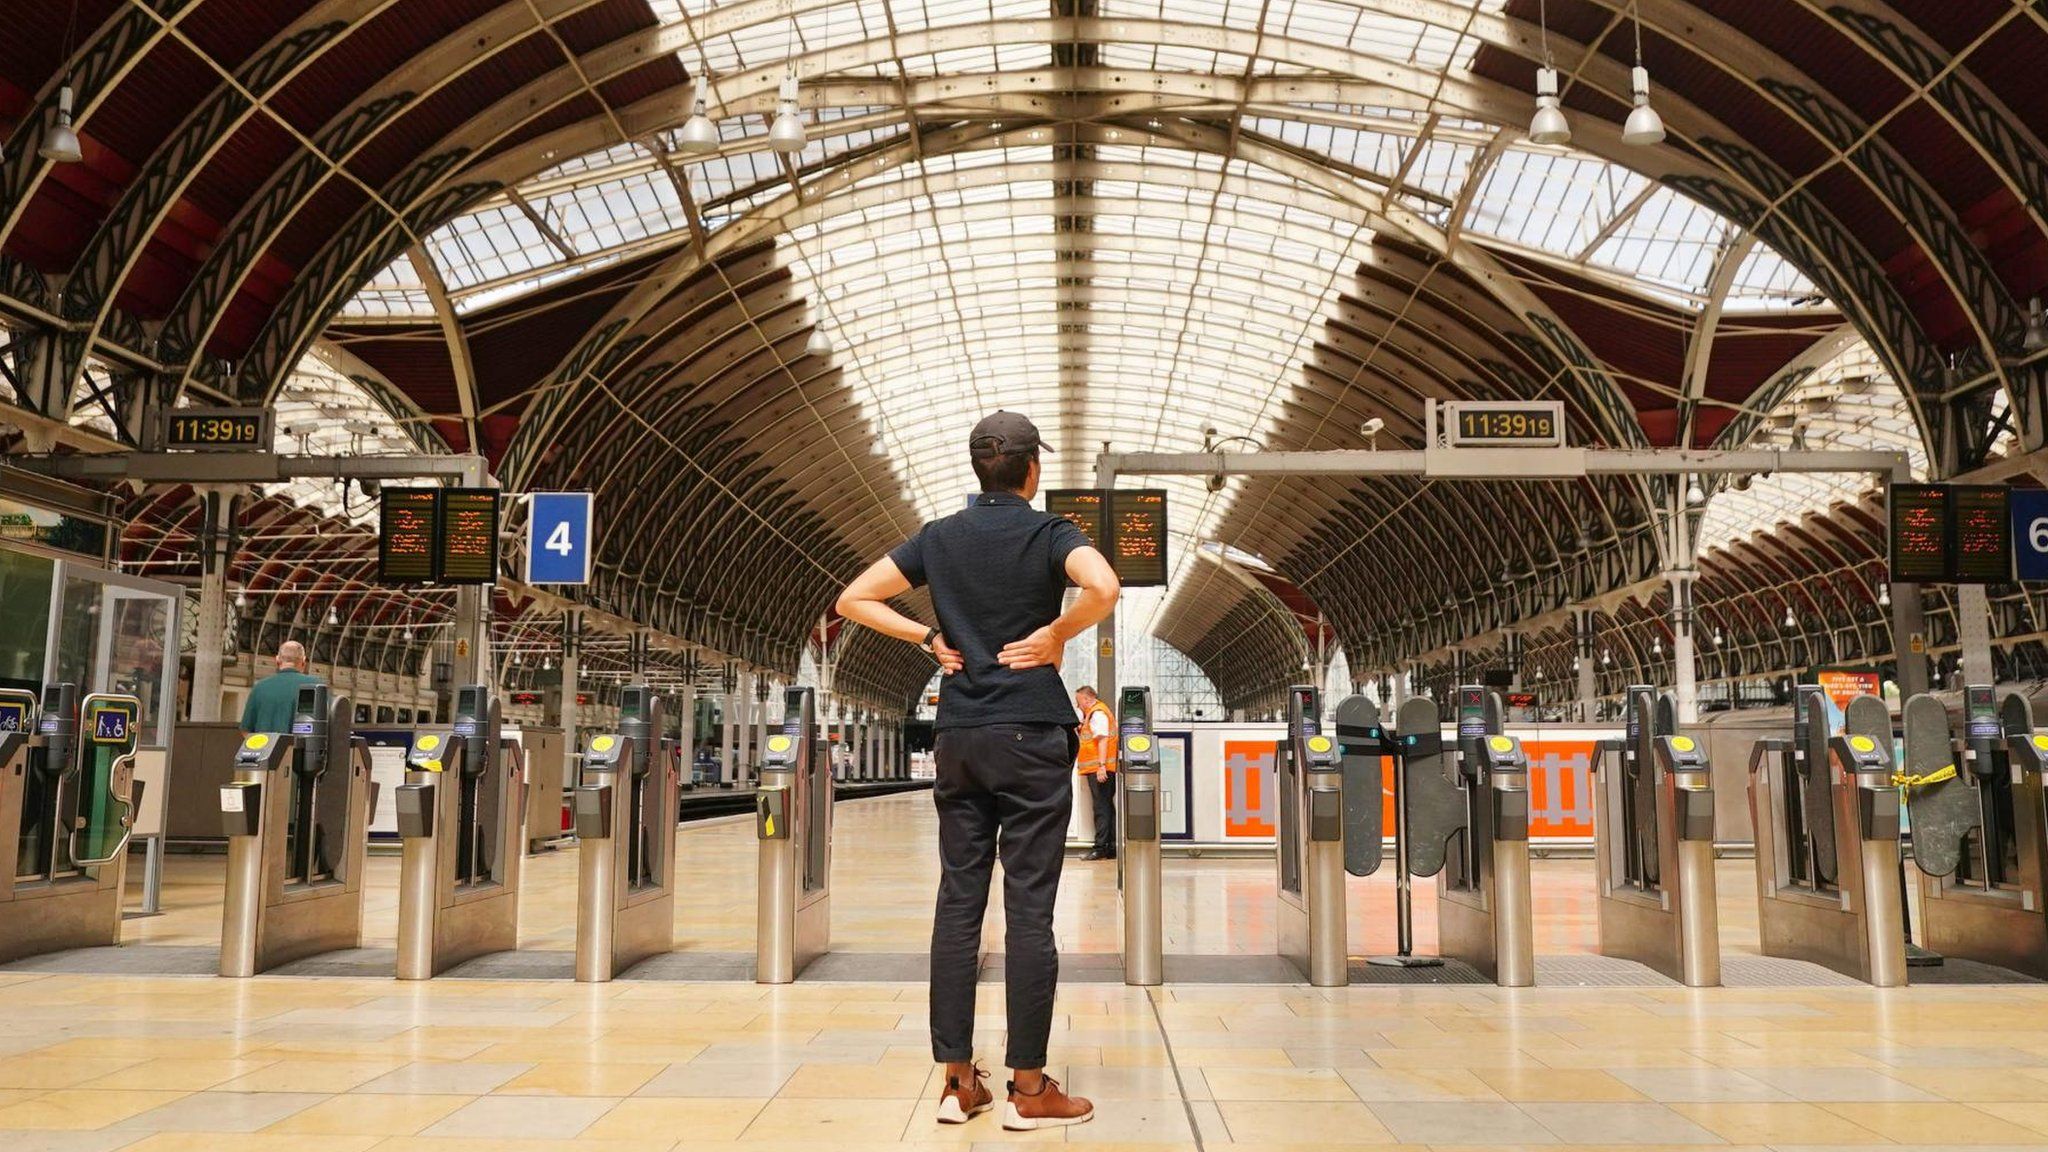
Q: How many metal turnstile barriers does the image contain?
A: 11